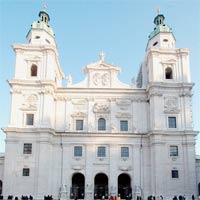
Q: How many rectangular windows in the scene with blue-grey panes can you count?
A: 11